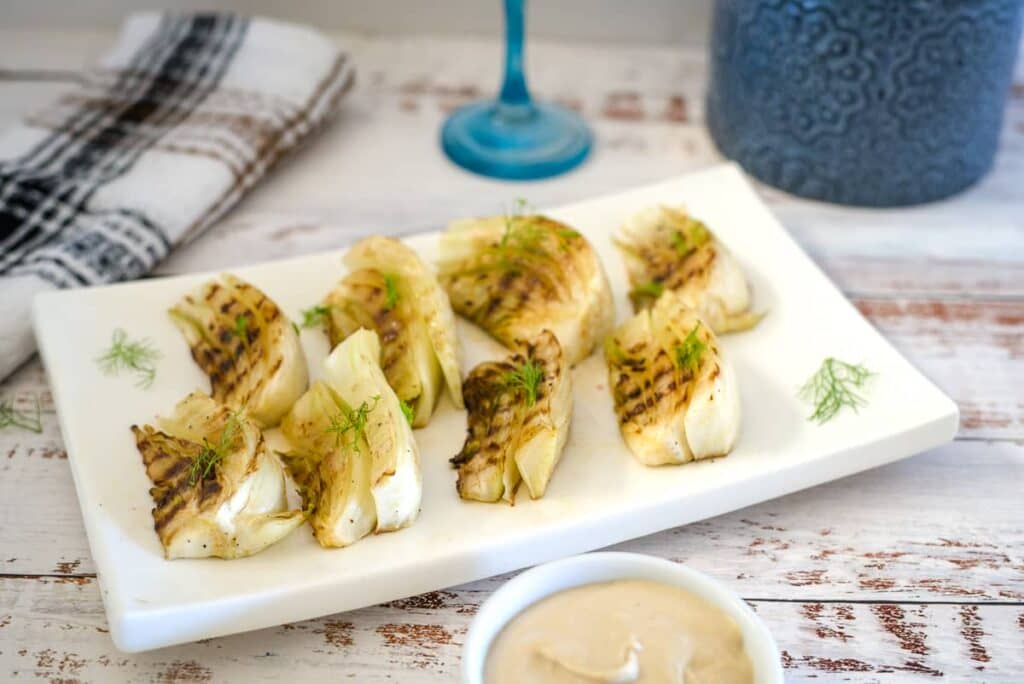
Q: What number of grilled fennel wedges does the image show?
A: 8